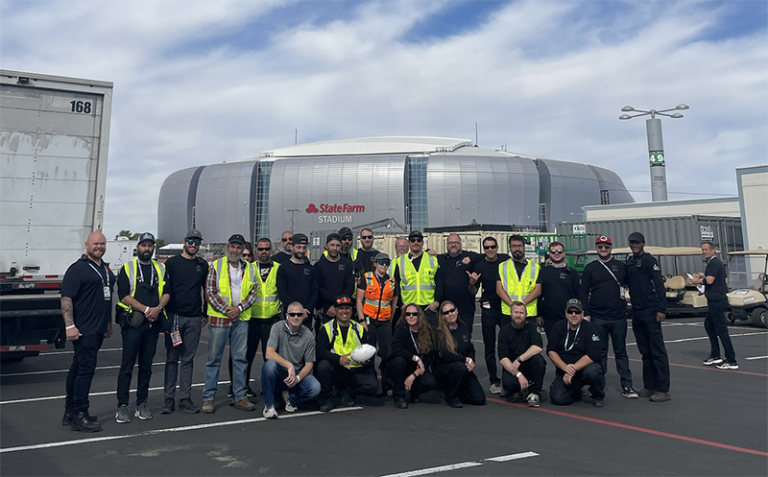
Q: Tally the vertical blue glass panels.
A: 2